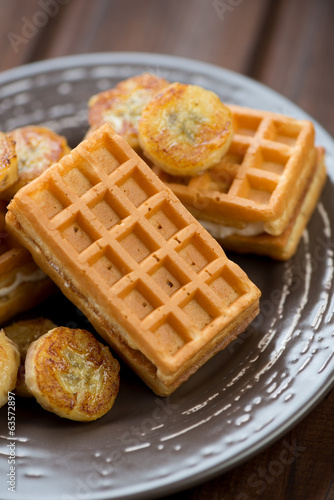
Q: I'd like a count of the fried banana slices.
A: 7